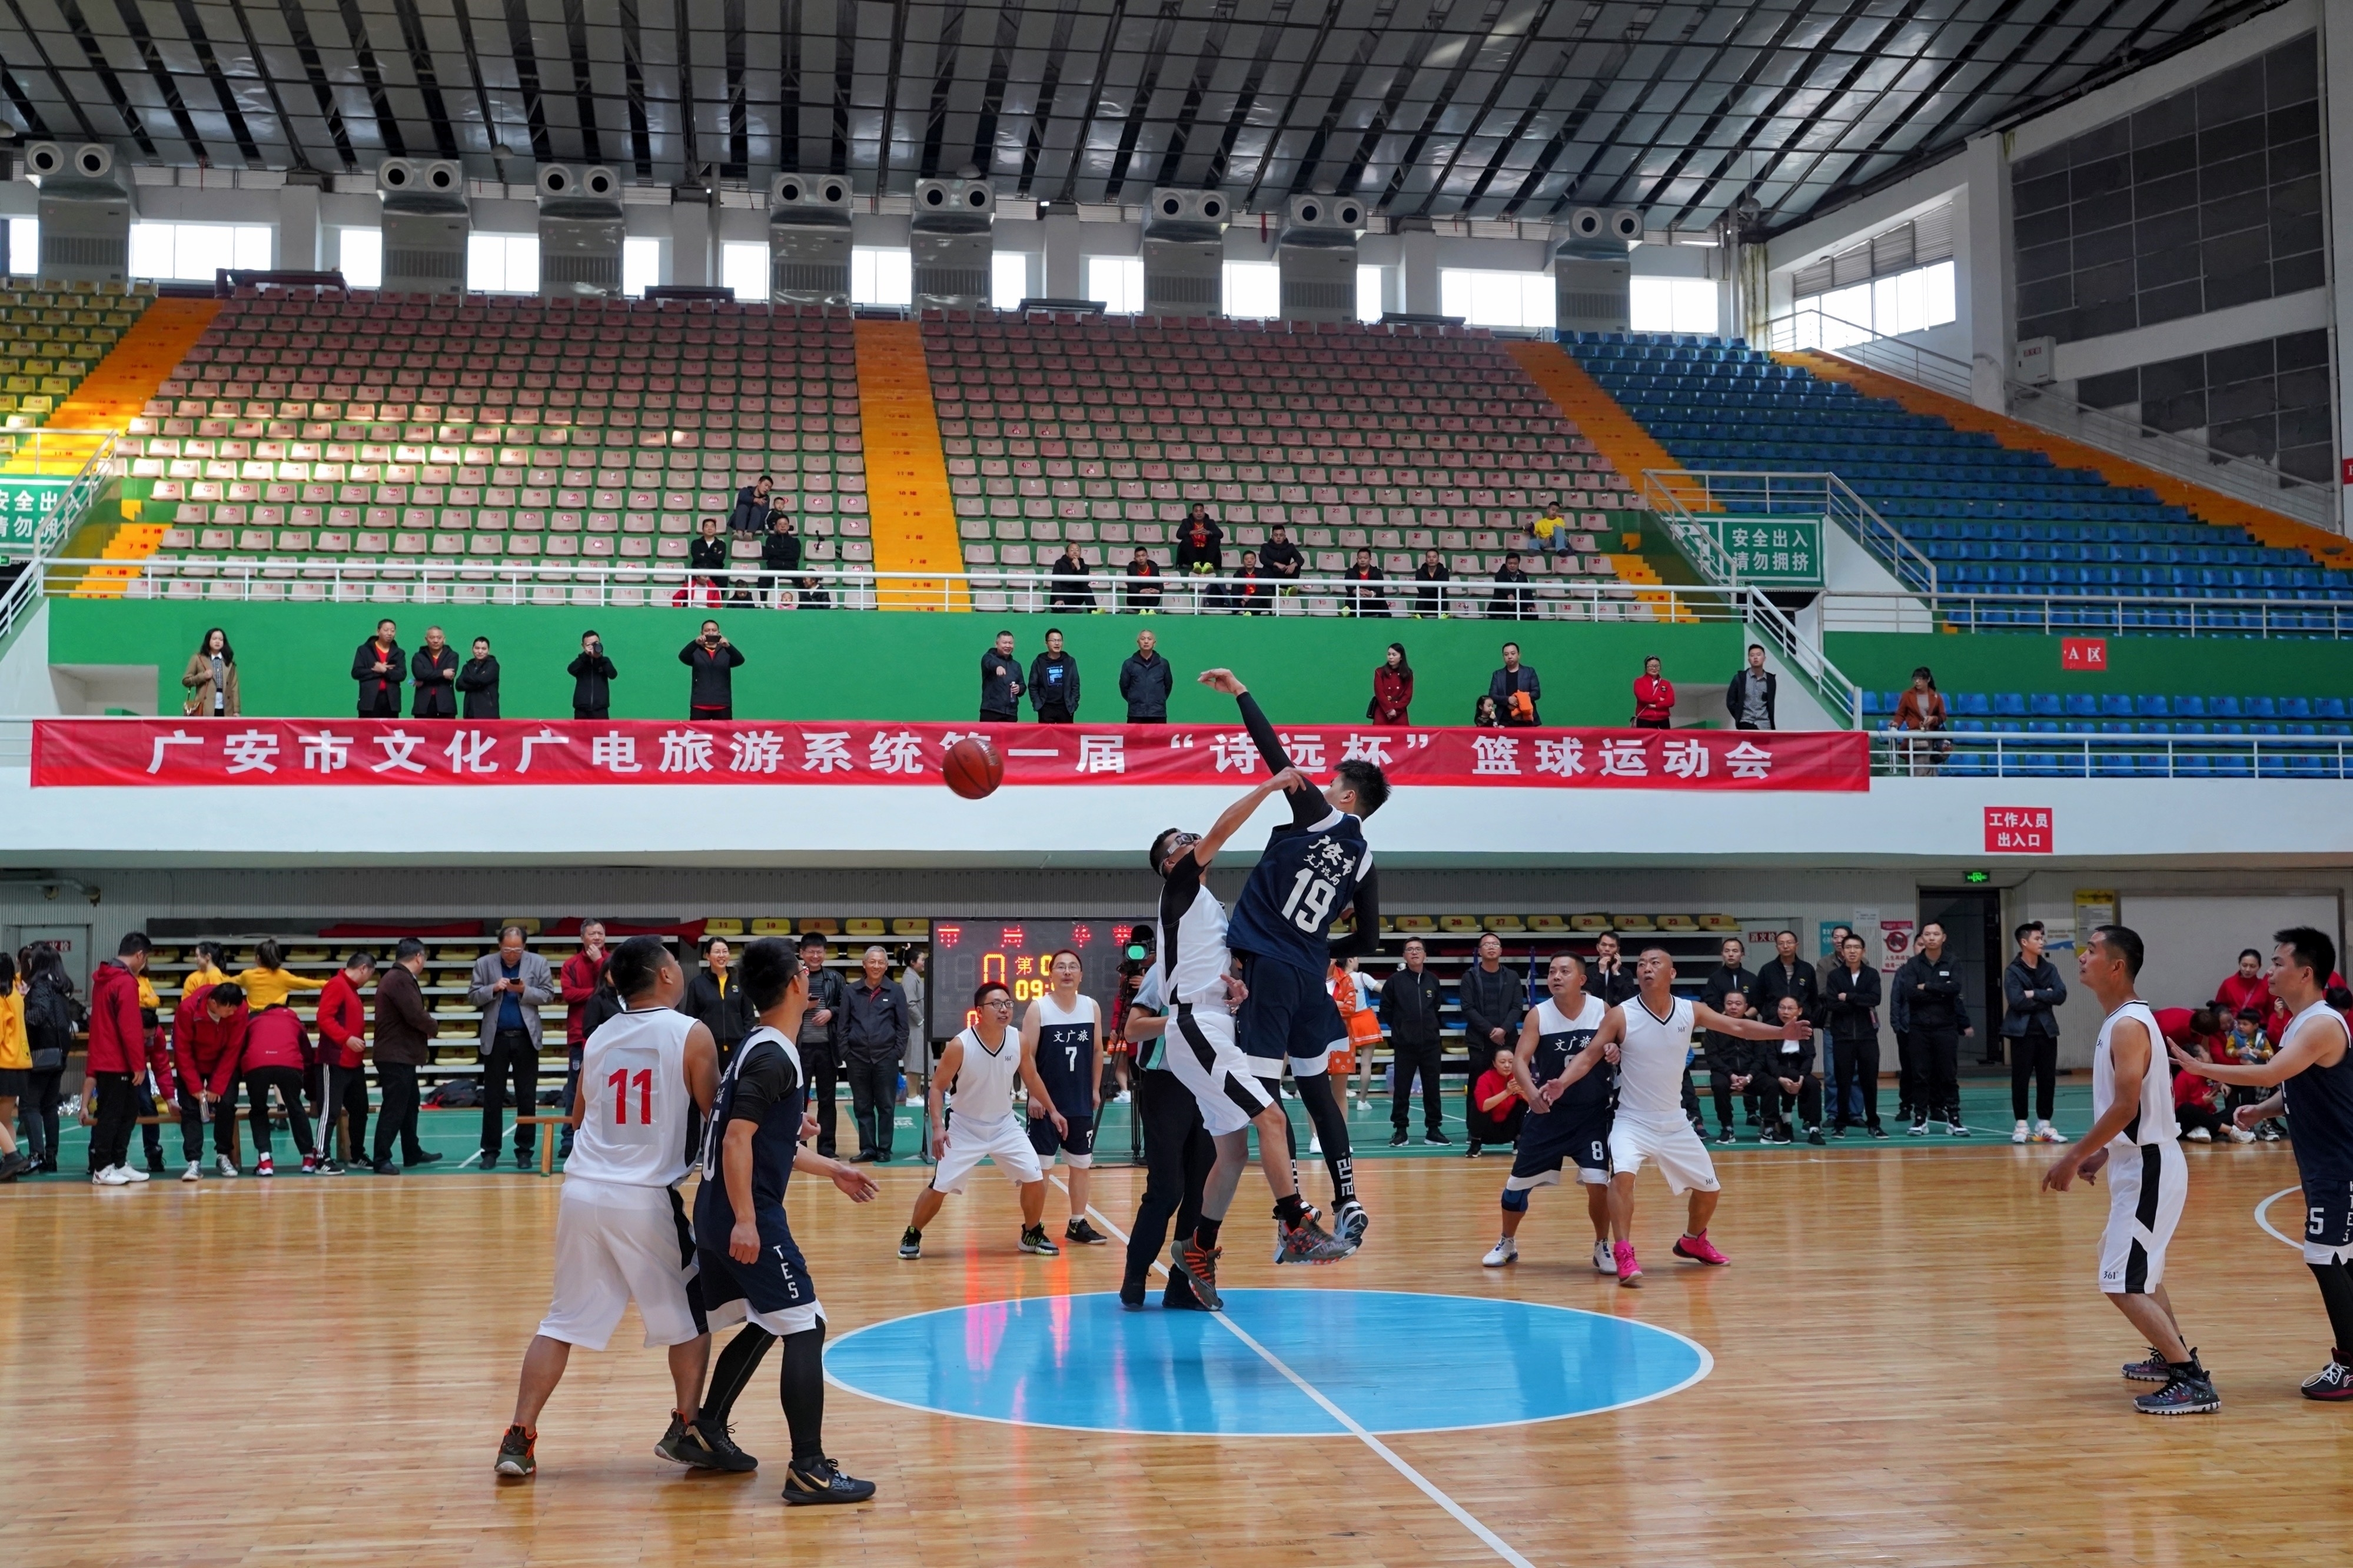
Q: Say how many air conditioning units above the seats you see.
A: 8